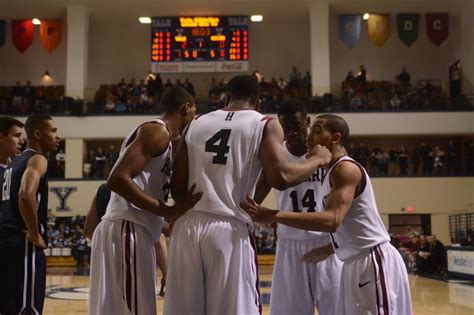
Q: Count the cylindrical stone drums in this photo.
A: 0